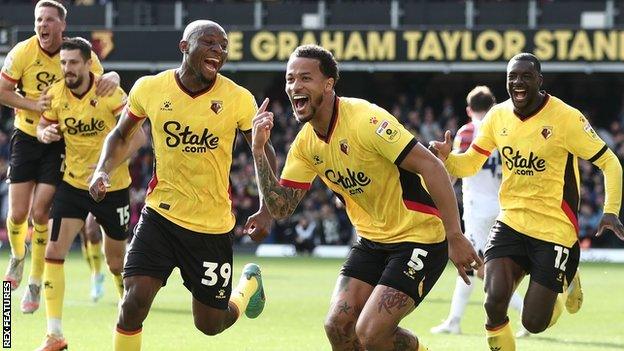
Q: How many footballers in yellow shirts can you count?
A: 5